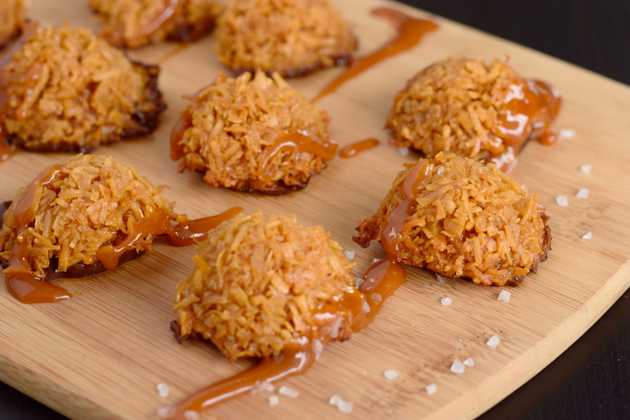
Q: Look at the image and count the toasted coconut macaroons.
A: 9